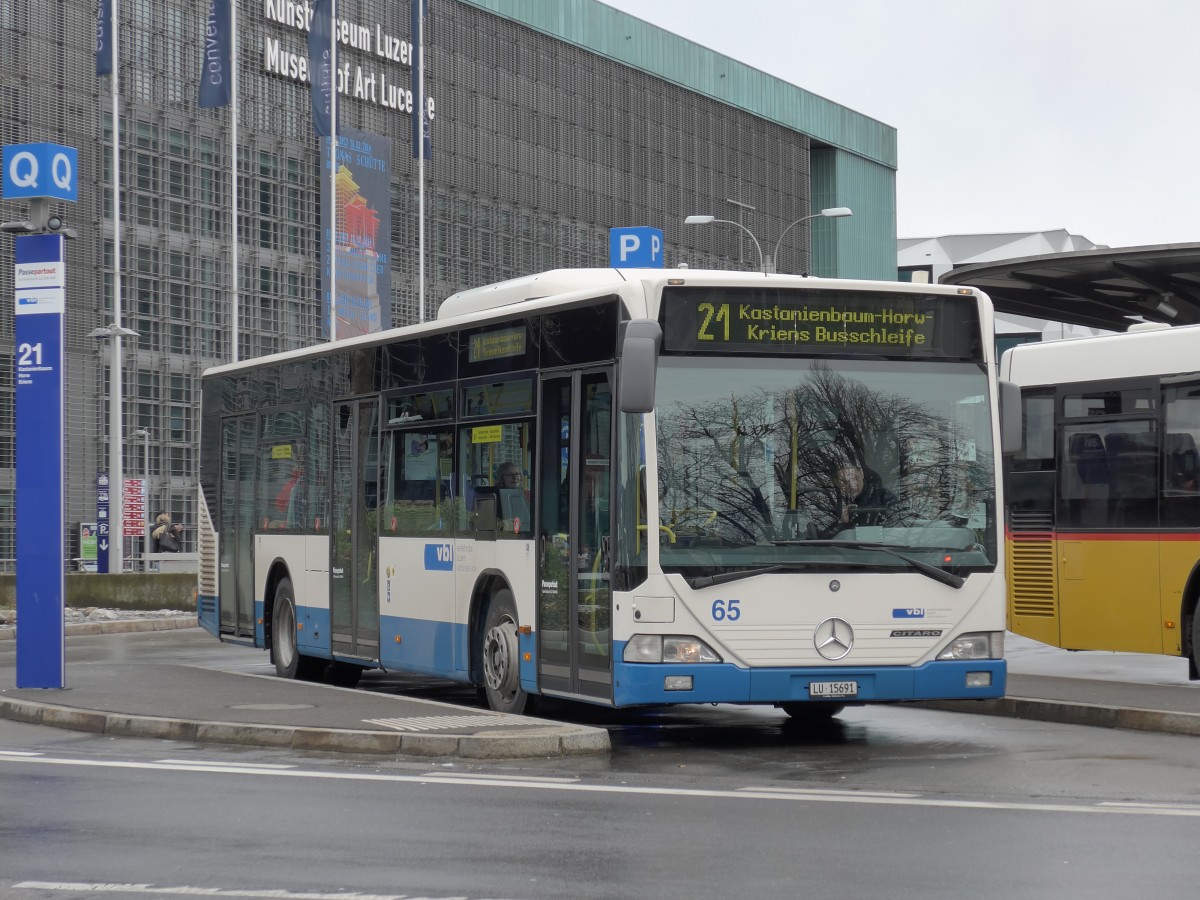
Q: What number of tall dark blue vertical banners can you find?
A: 4